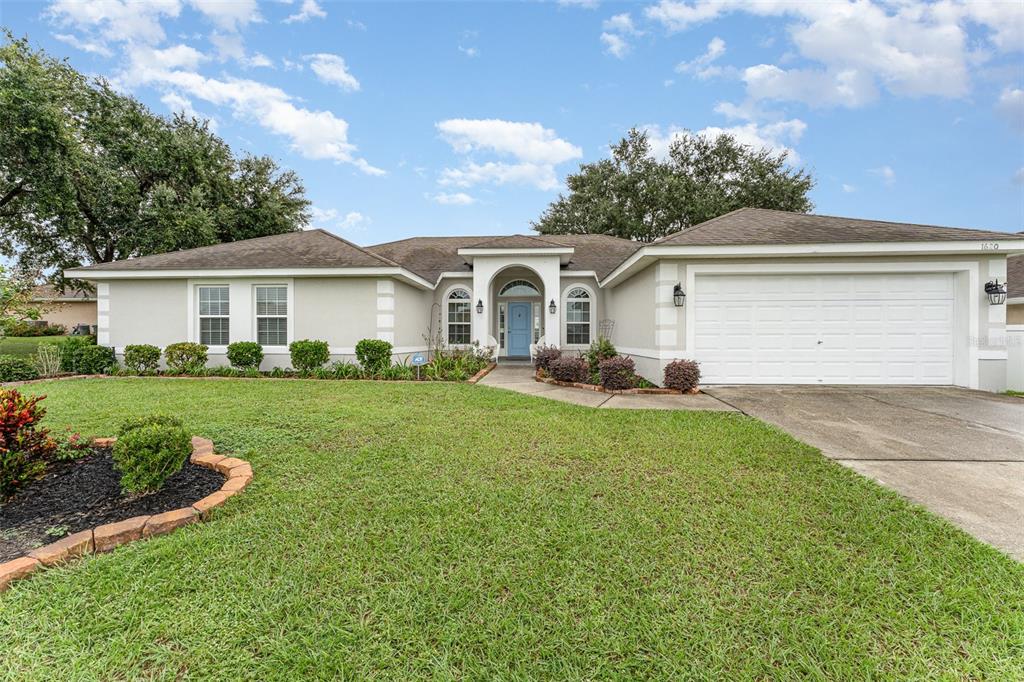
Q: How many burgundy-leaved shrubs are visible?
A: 4